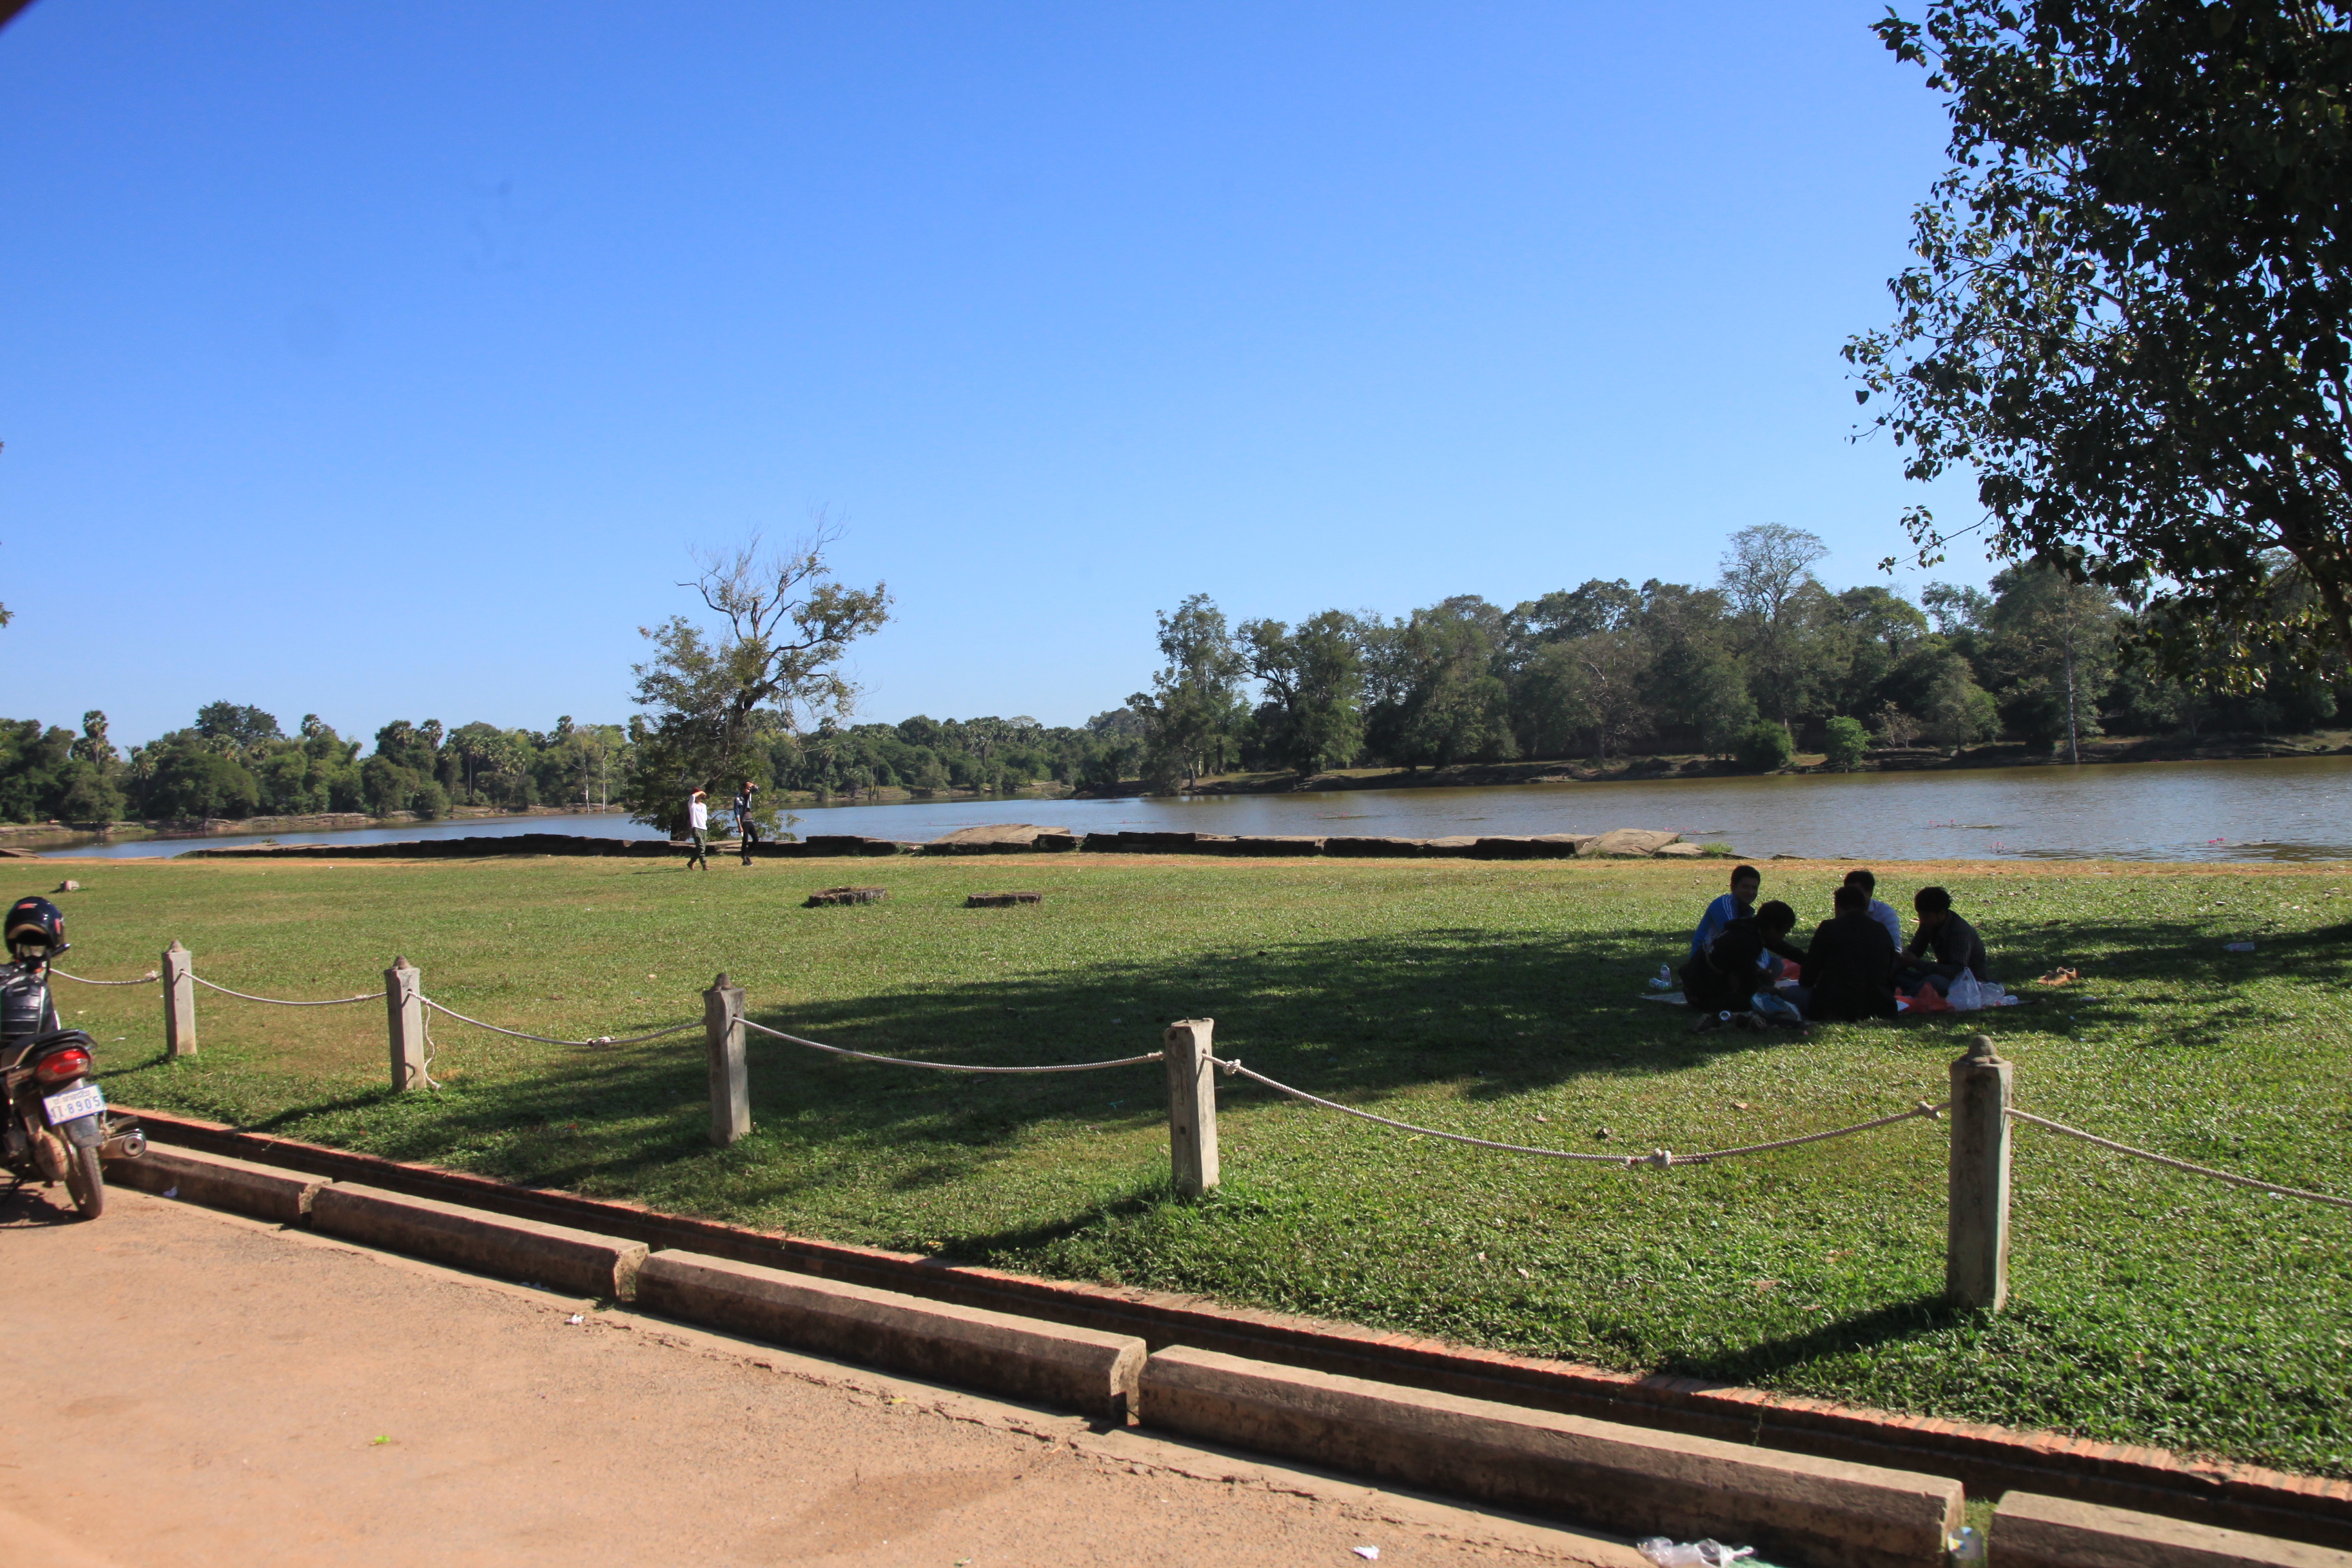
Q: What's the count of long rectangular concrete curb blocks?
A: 5